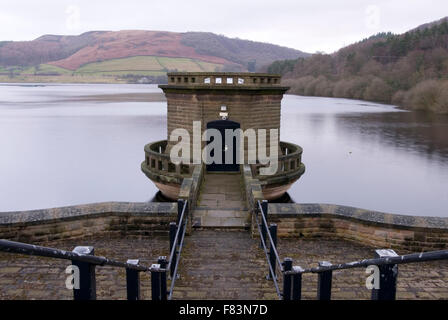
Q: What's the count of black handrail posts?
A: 12